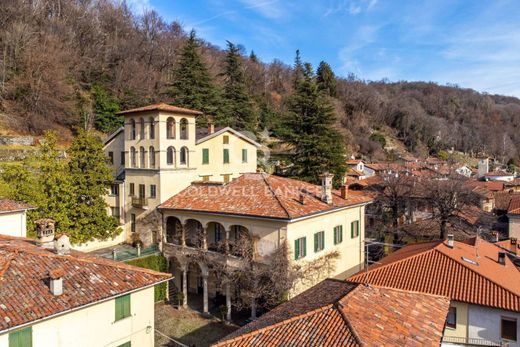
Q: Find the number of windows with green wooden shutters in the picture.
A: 10